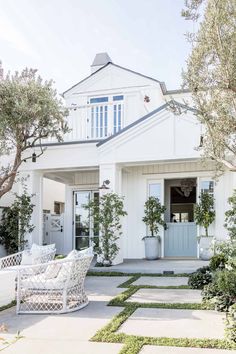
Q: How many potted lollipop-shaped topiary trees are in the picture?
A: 2